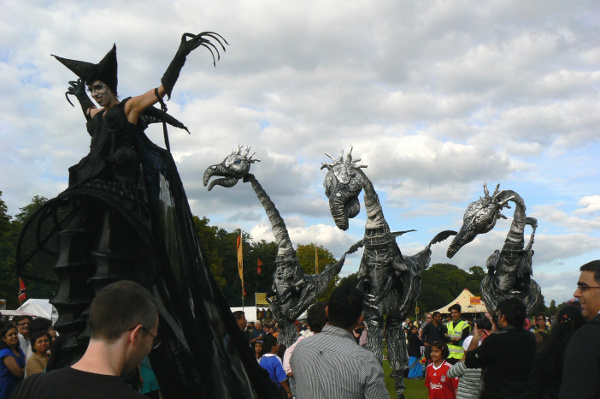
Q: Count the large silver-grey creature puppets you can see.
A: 3